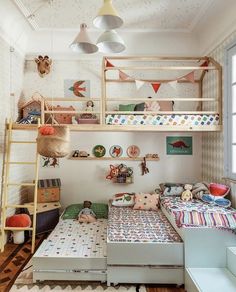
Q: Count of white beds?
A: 3